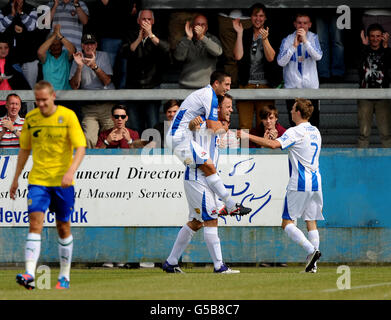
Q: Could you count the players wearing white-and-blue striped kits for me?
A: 3